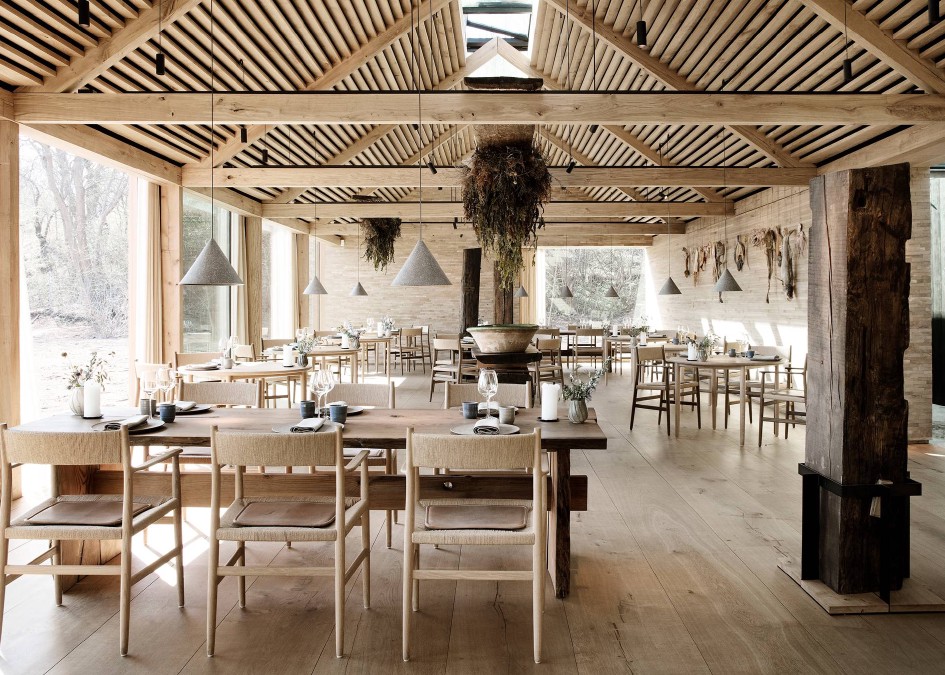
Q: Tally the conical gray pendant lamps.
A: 9